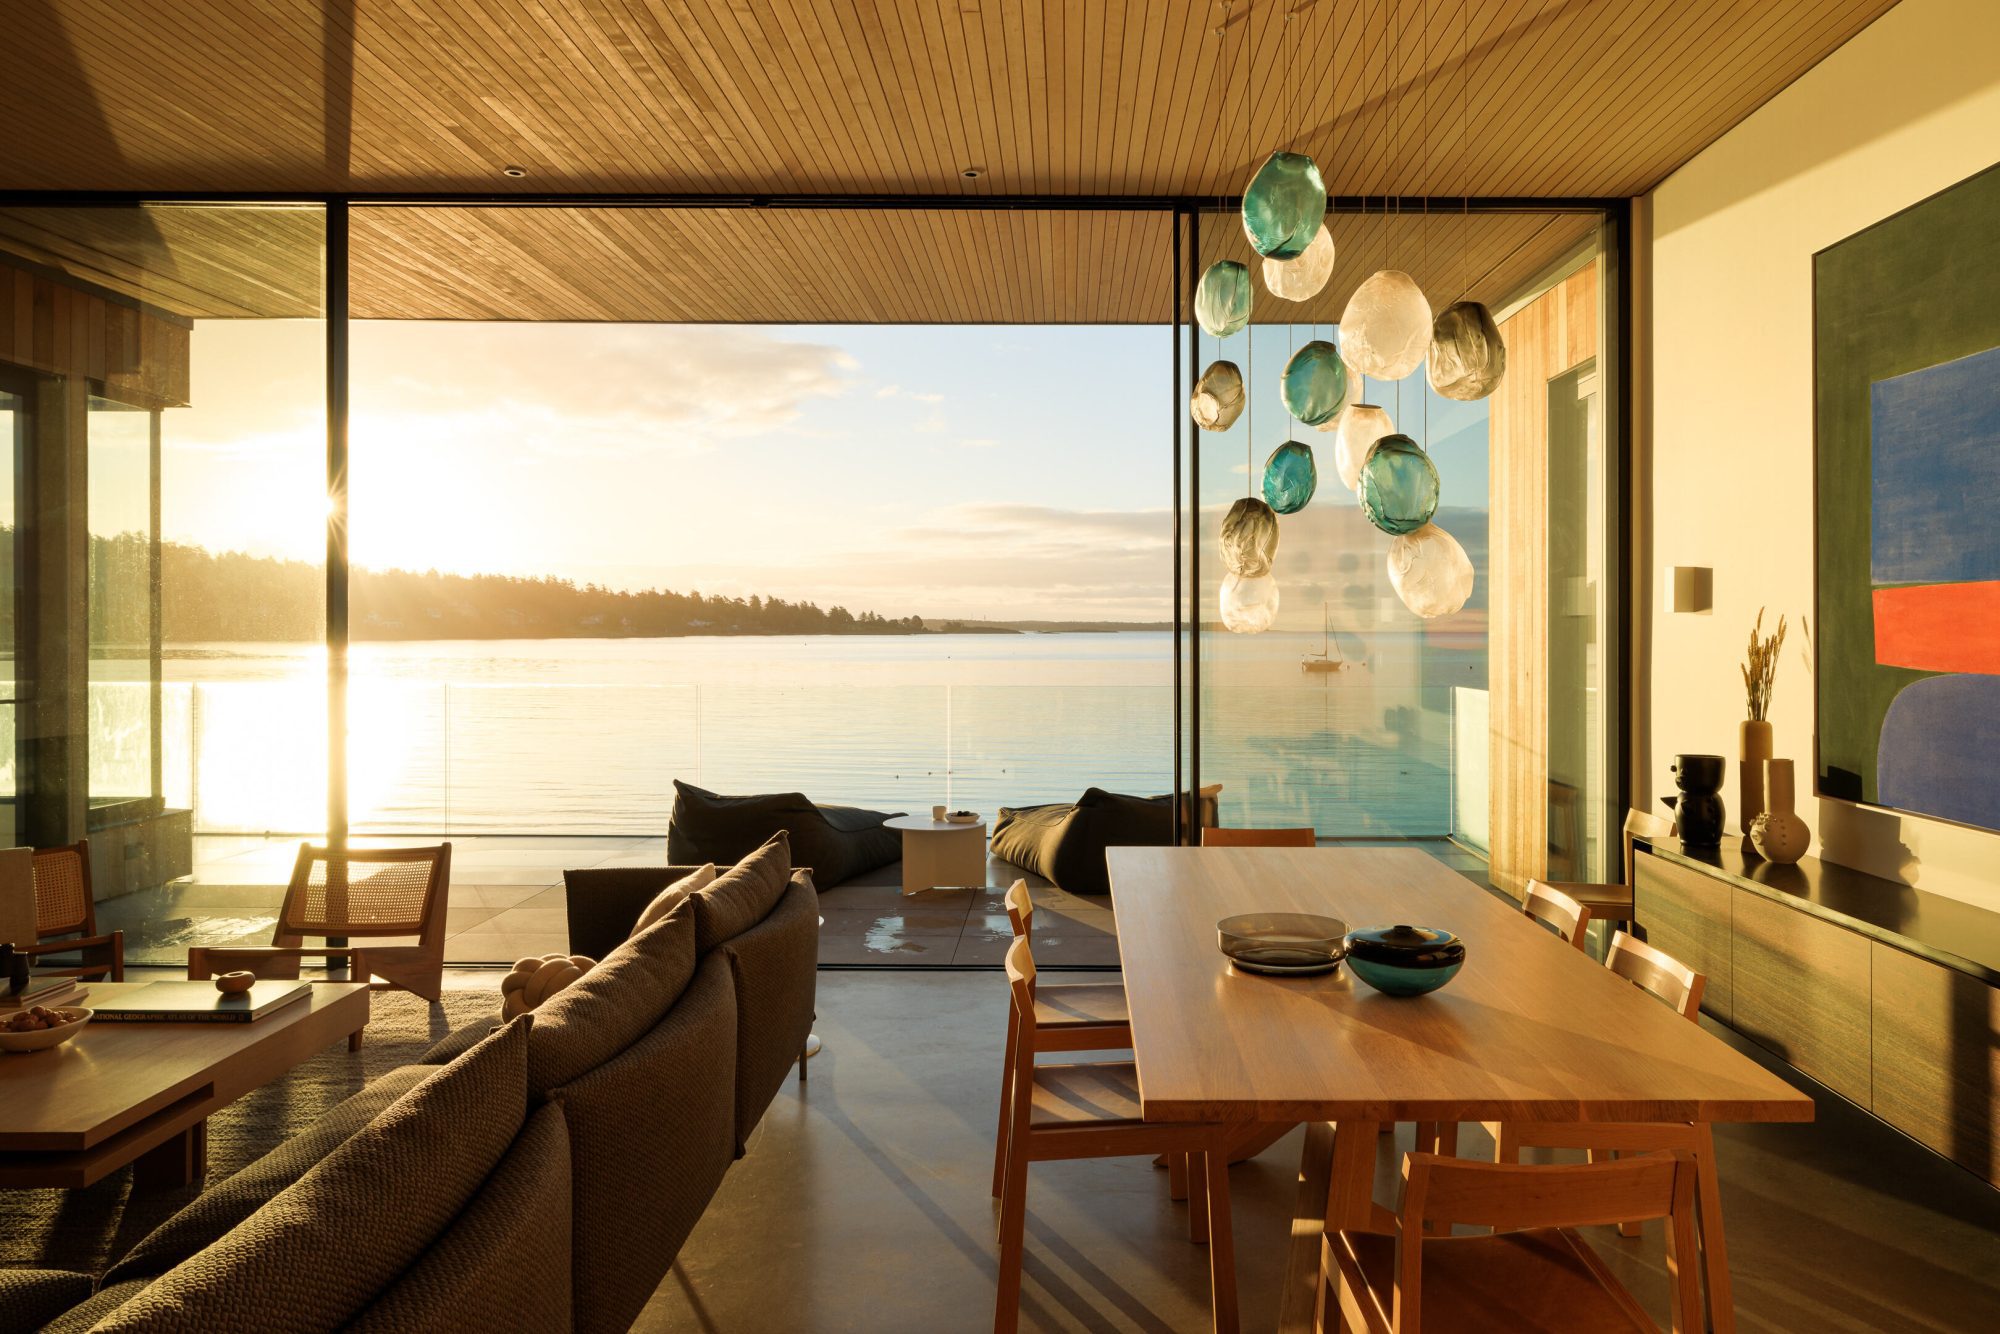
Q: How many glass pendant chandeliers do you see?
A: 14